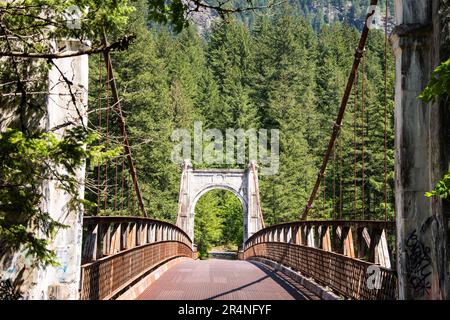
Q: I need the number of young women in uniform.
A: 0